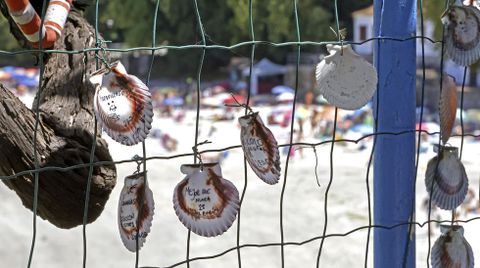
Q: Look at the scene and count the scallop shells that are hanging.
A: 9